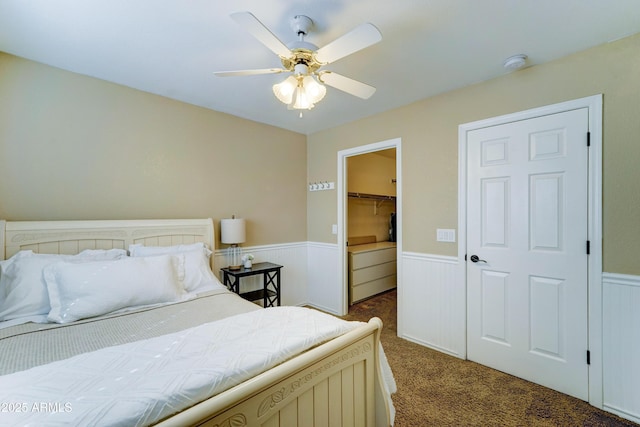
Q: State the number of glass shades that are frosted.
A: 3